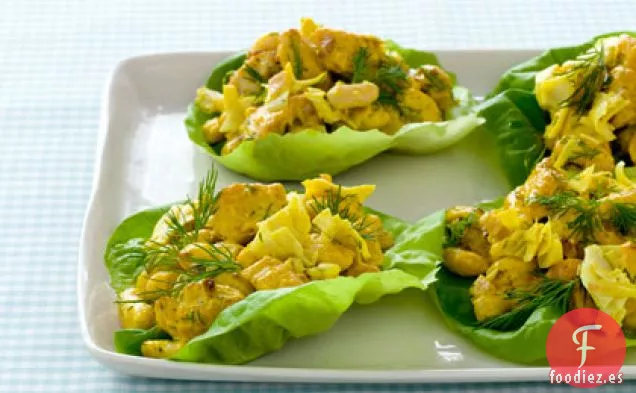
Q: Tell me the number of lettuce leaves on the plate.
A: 4